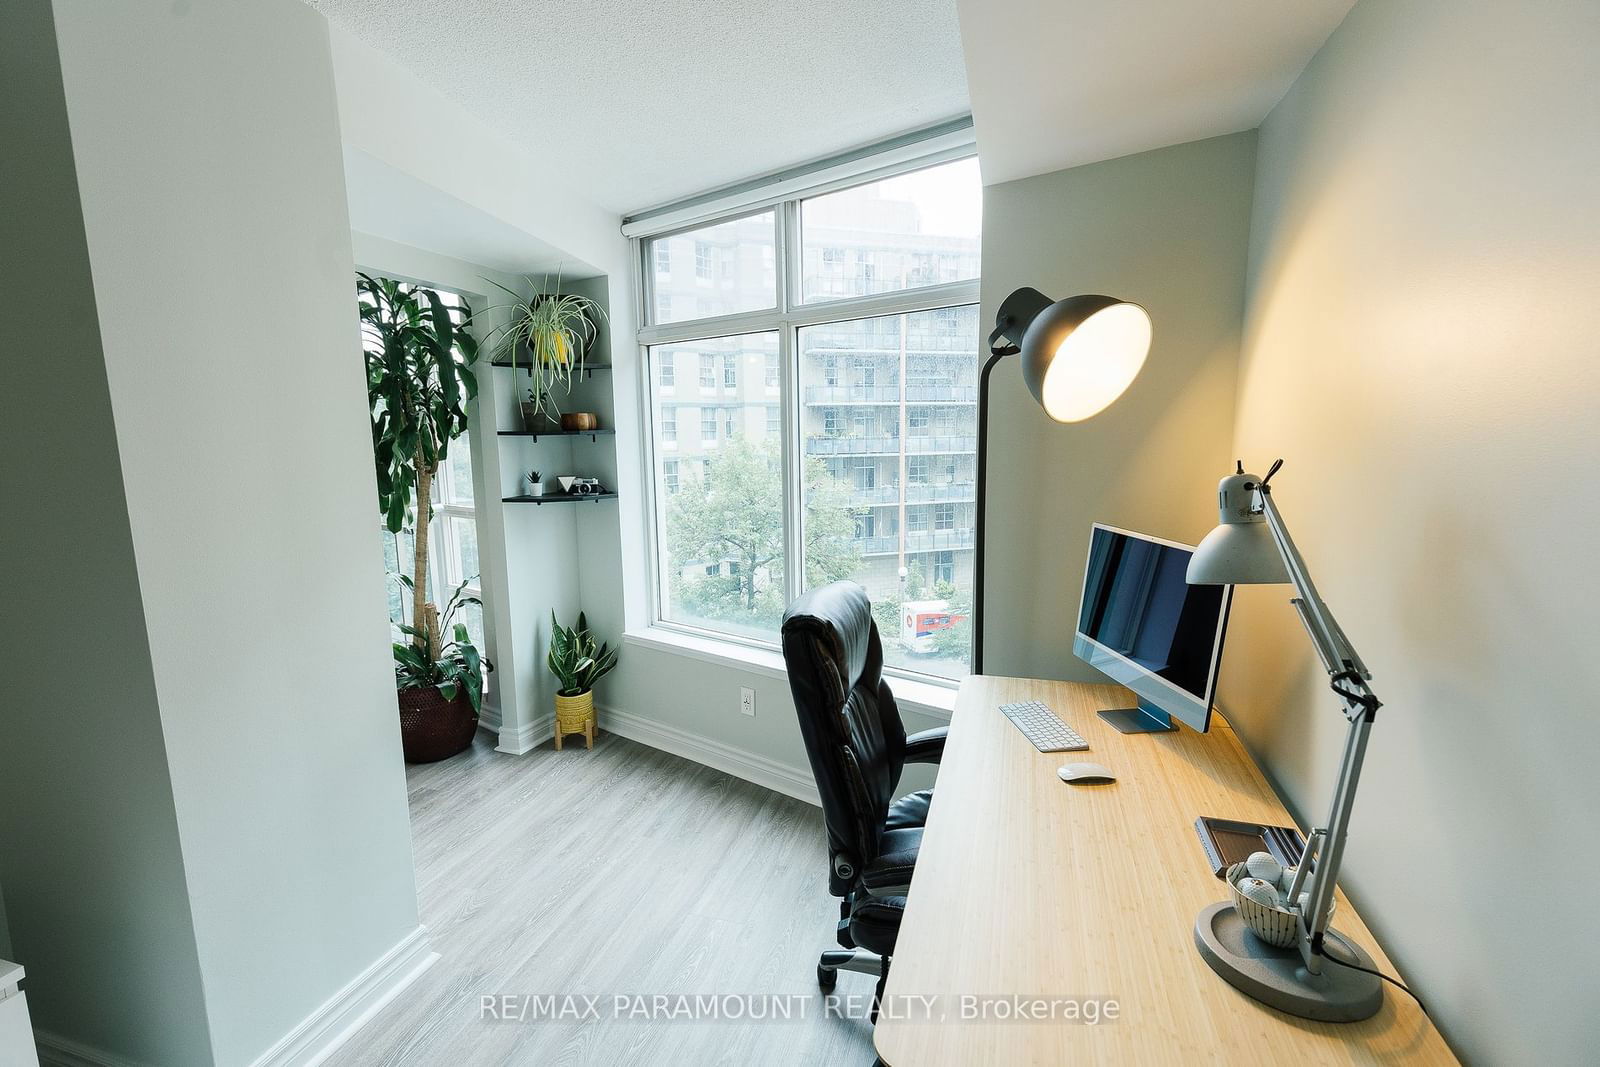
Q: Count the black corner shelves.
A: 3